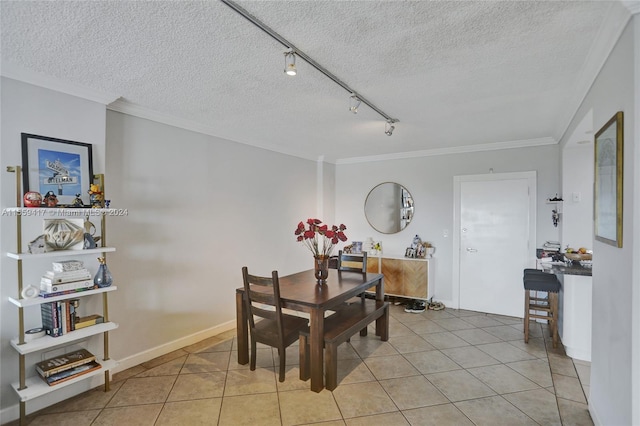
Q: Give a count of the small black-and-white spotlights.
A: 3